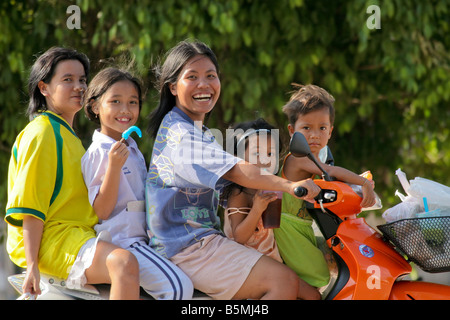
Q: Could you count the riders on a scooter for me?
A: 5